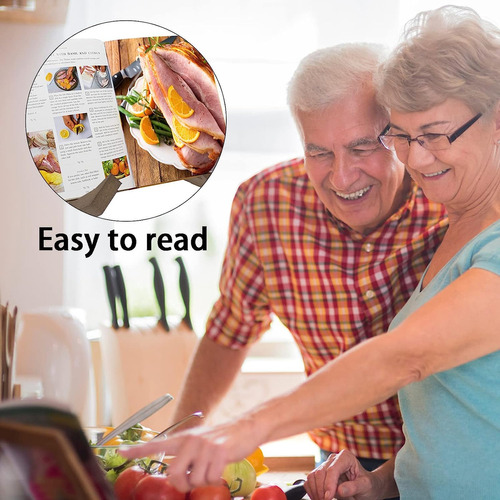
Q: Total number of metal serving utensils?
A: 2